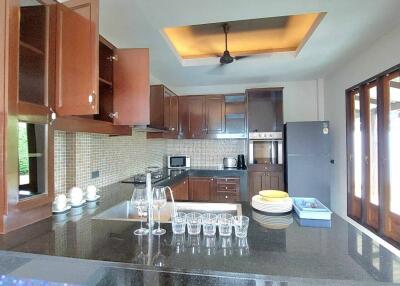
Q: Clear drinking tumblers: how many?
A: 5